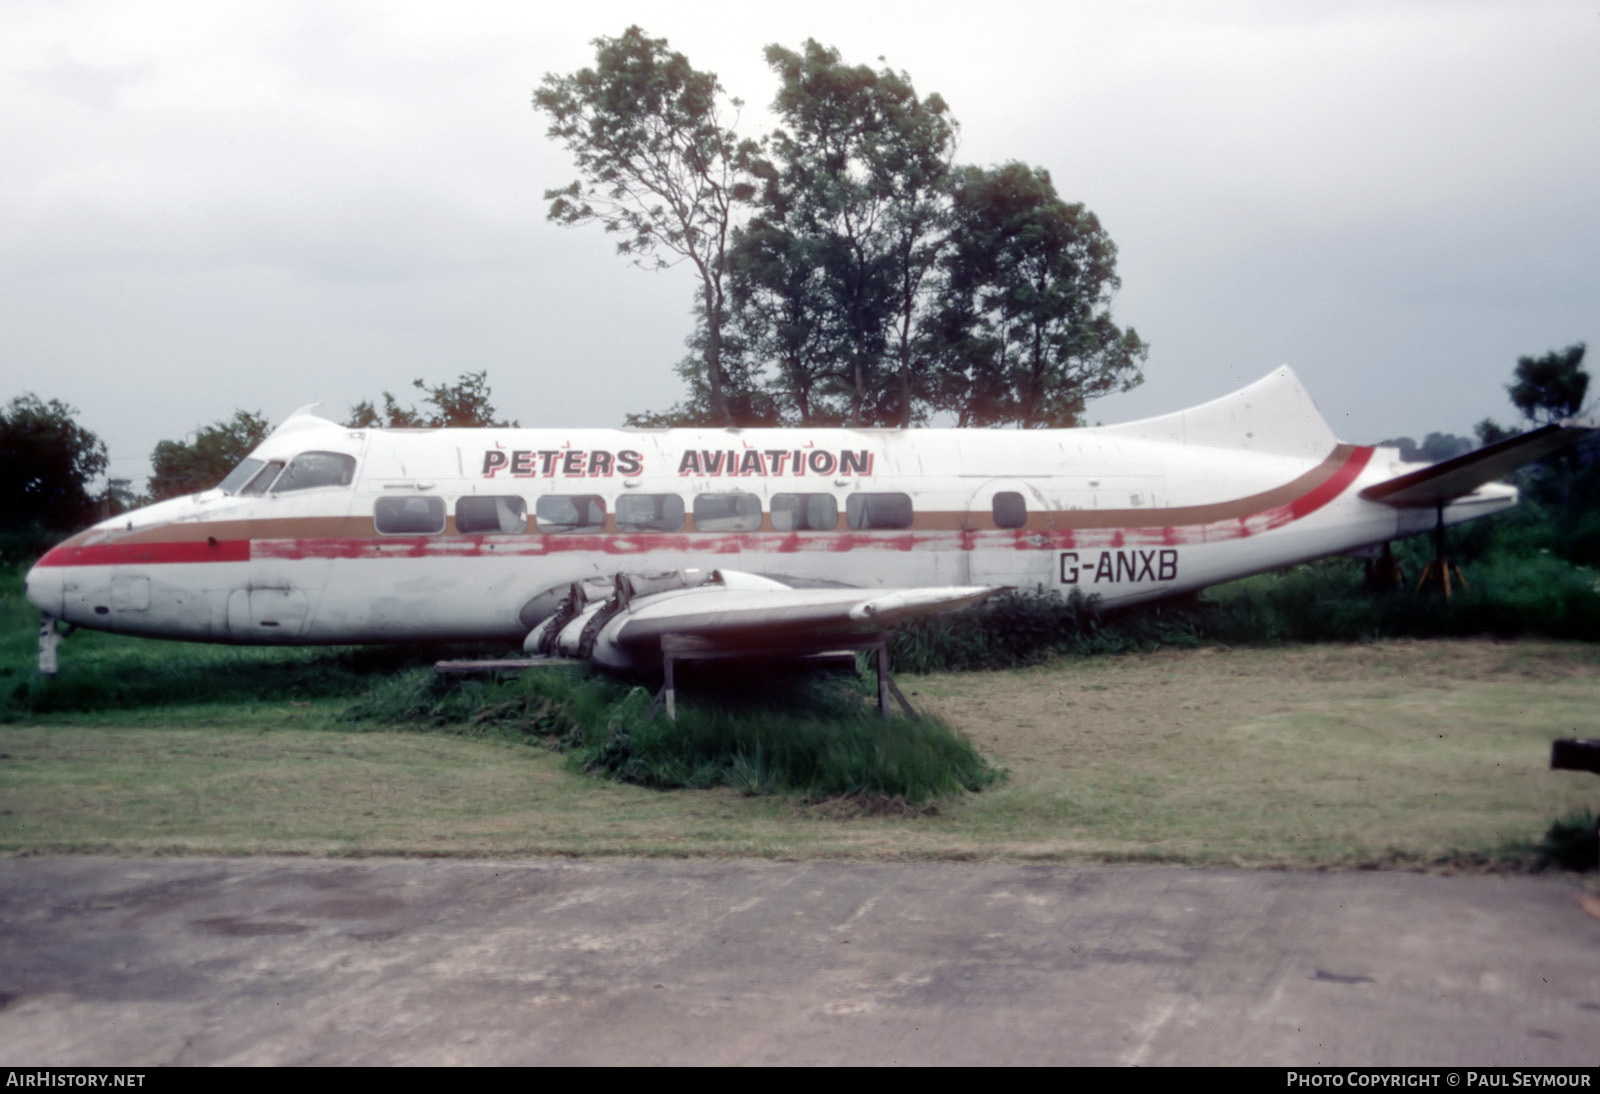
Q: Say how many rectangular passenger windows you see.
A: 7